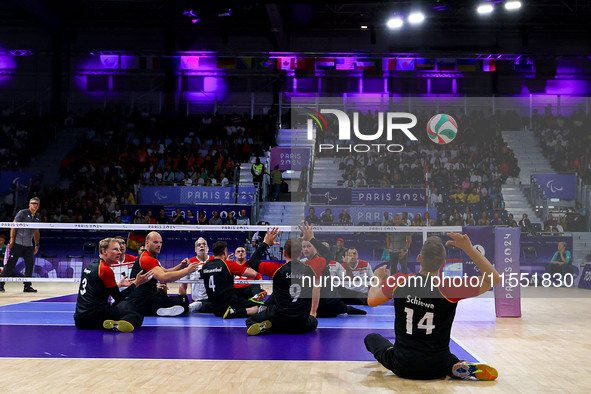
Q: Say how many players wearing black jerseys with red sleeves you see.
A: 6